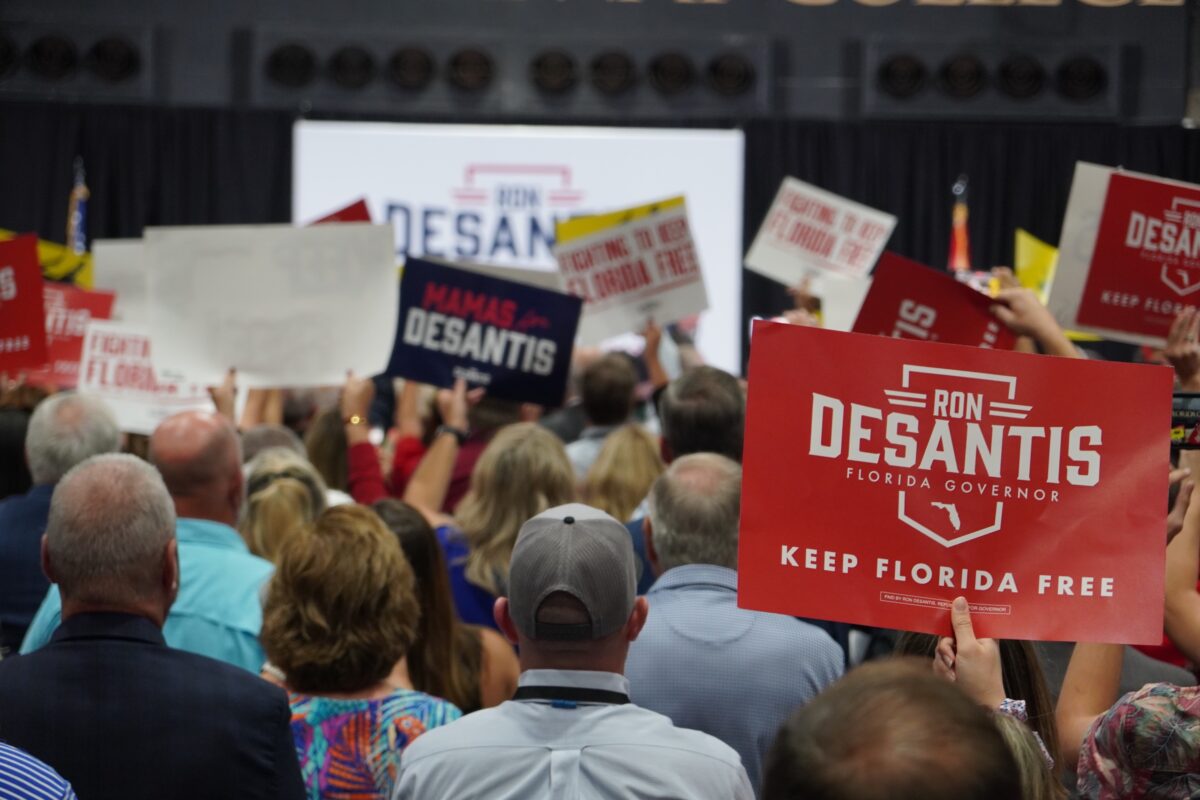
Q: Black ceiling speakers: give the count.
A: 15